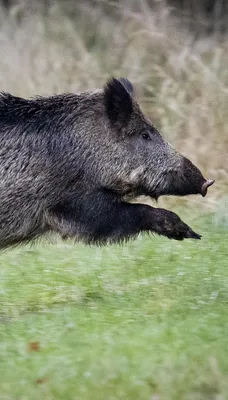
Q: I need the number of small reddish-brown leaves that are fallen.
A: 2